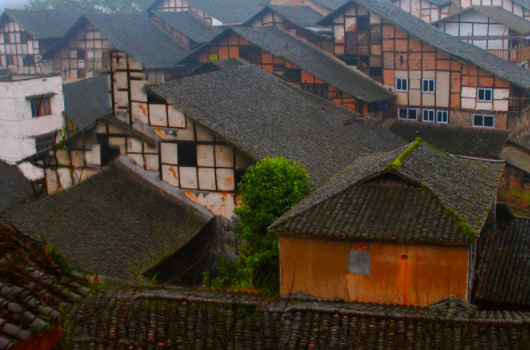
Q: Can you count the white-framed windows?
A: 7